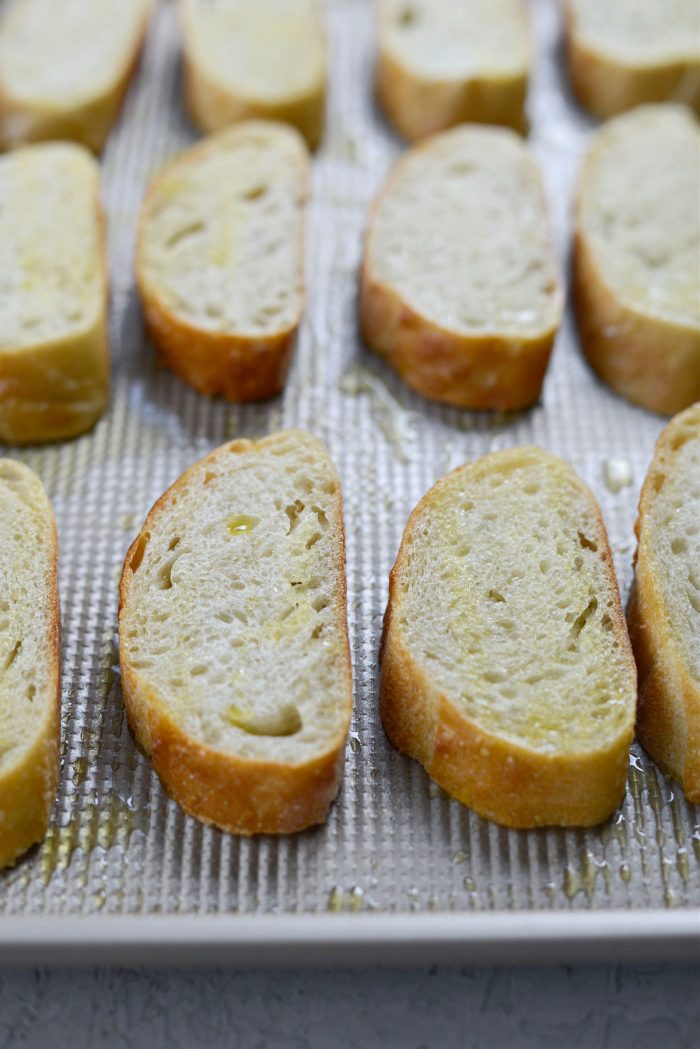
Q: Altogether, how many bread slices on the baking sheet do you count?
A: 12